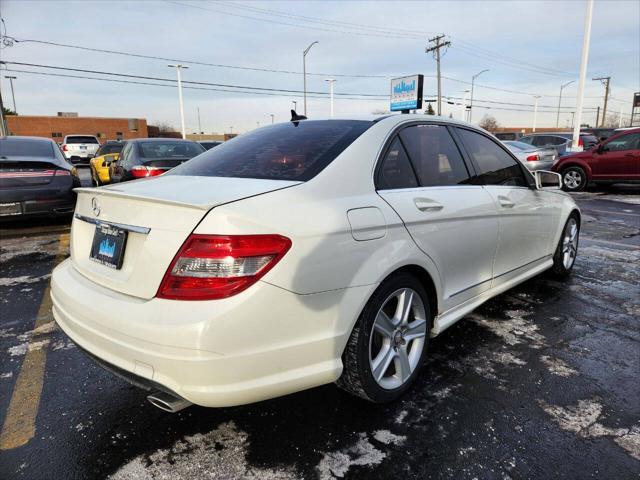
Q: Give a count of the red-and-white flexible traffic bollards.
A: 0